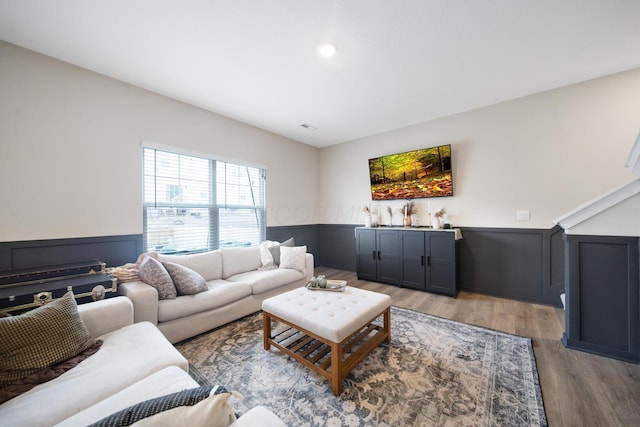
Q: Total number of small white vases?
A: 2